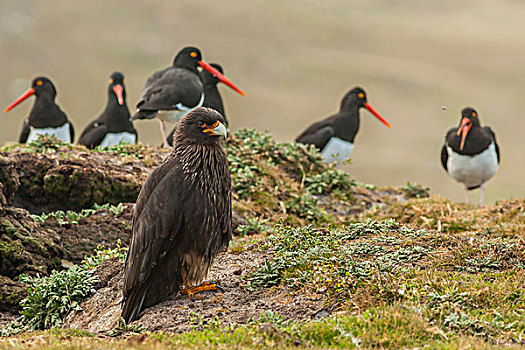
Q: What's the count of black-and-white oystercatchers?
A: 6